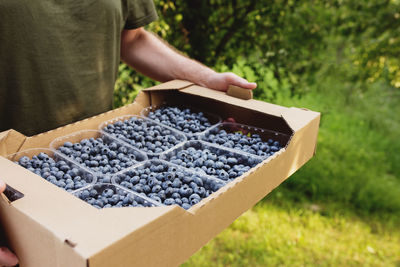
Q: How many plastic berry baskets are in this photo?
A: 8